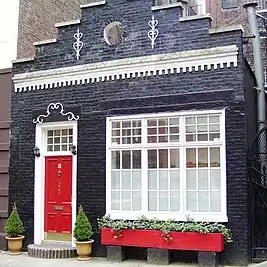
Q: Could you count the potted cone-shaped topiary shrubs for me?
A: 2